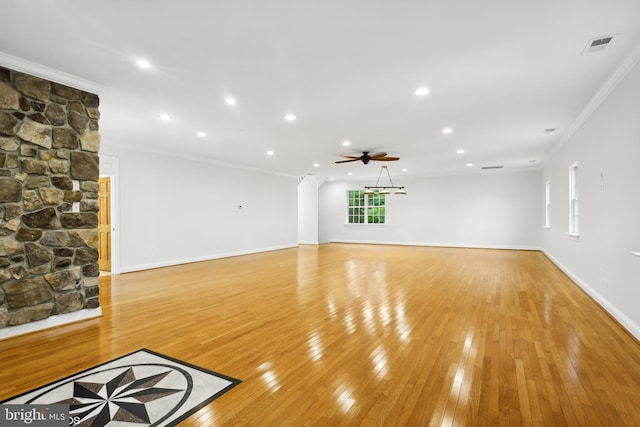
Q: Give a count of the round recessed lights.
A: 15